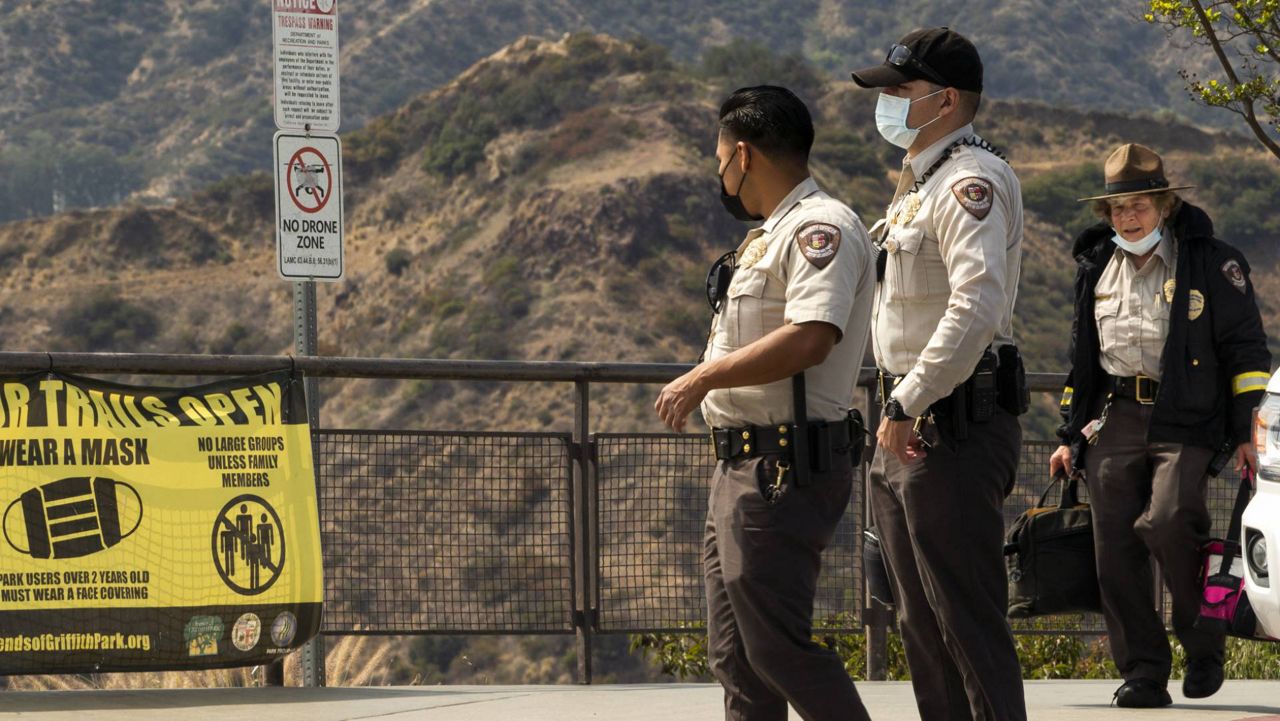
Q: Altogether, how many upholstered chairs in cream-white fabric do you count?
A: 0